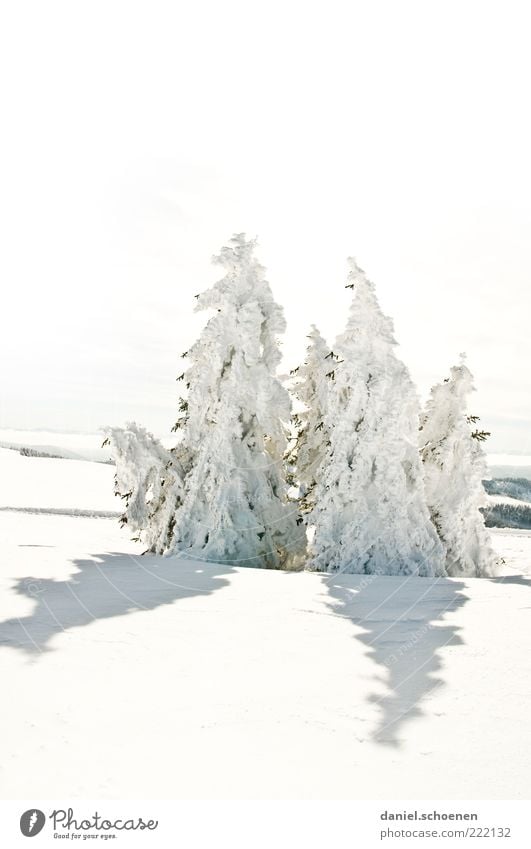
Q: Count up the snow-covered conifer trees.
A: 5